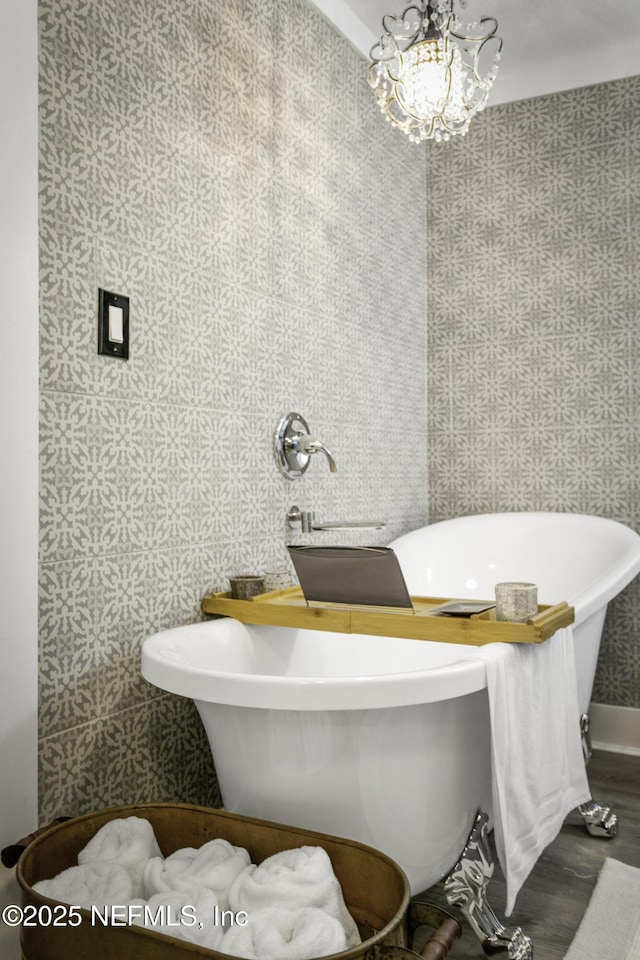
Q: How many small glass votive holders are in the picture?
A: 3